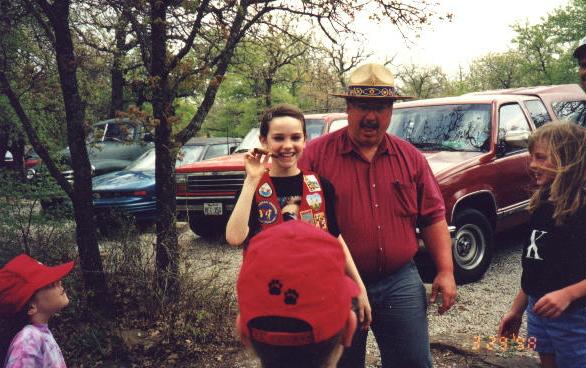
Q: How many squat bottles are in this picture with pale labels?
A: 0